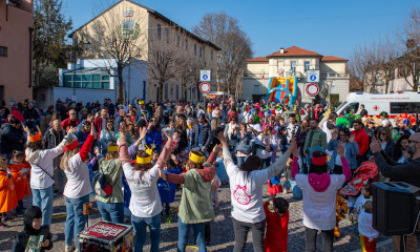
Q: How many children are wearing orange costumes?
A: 2